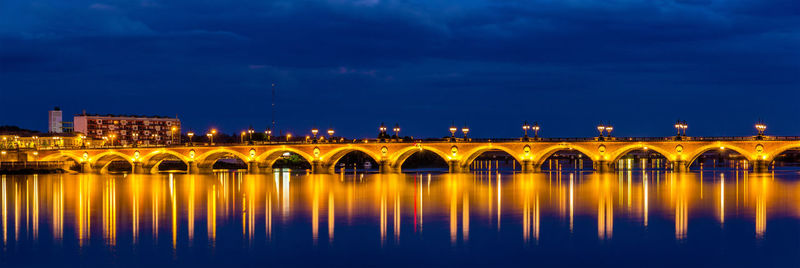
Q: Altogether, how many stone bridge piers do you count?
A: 11